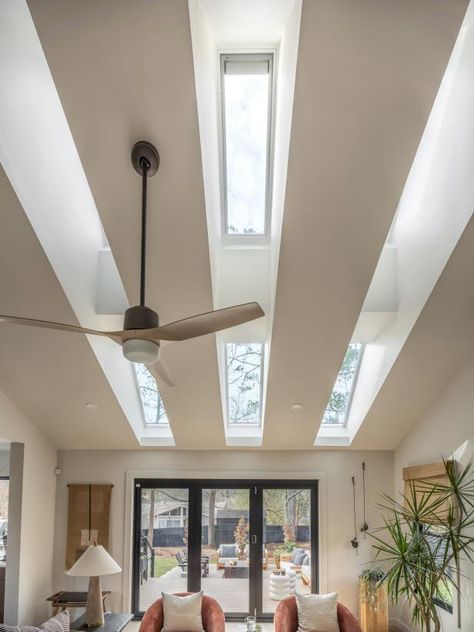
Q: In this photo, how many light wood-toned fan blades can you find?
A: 3